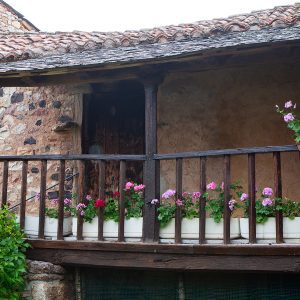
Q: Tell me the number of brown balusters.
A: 12